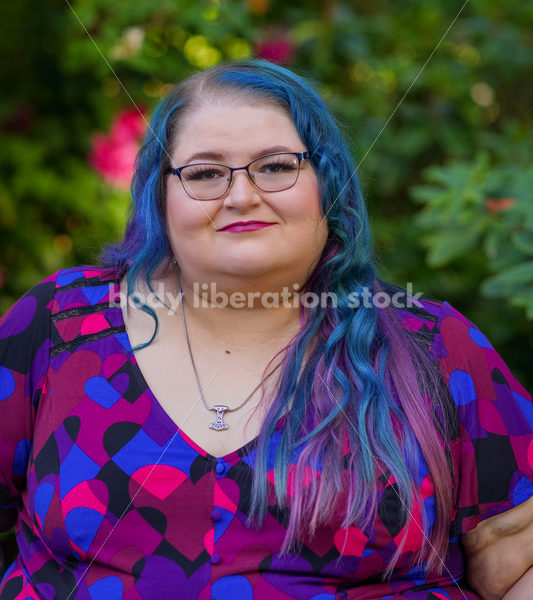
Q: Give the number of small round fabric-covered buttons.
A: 3